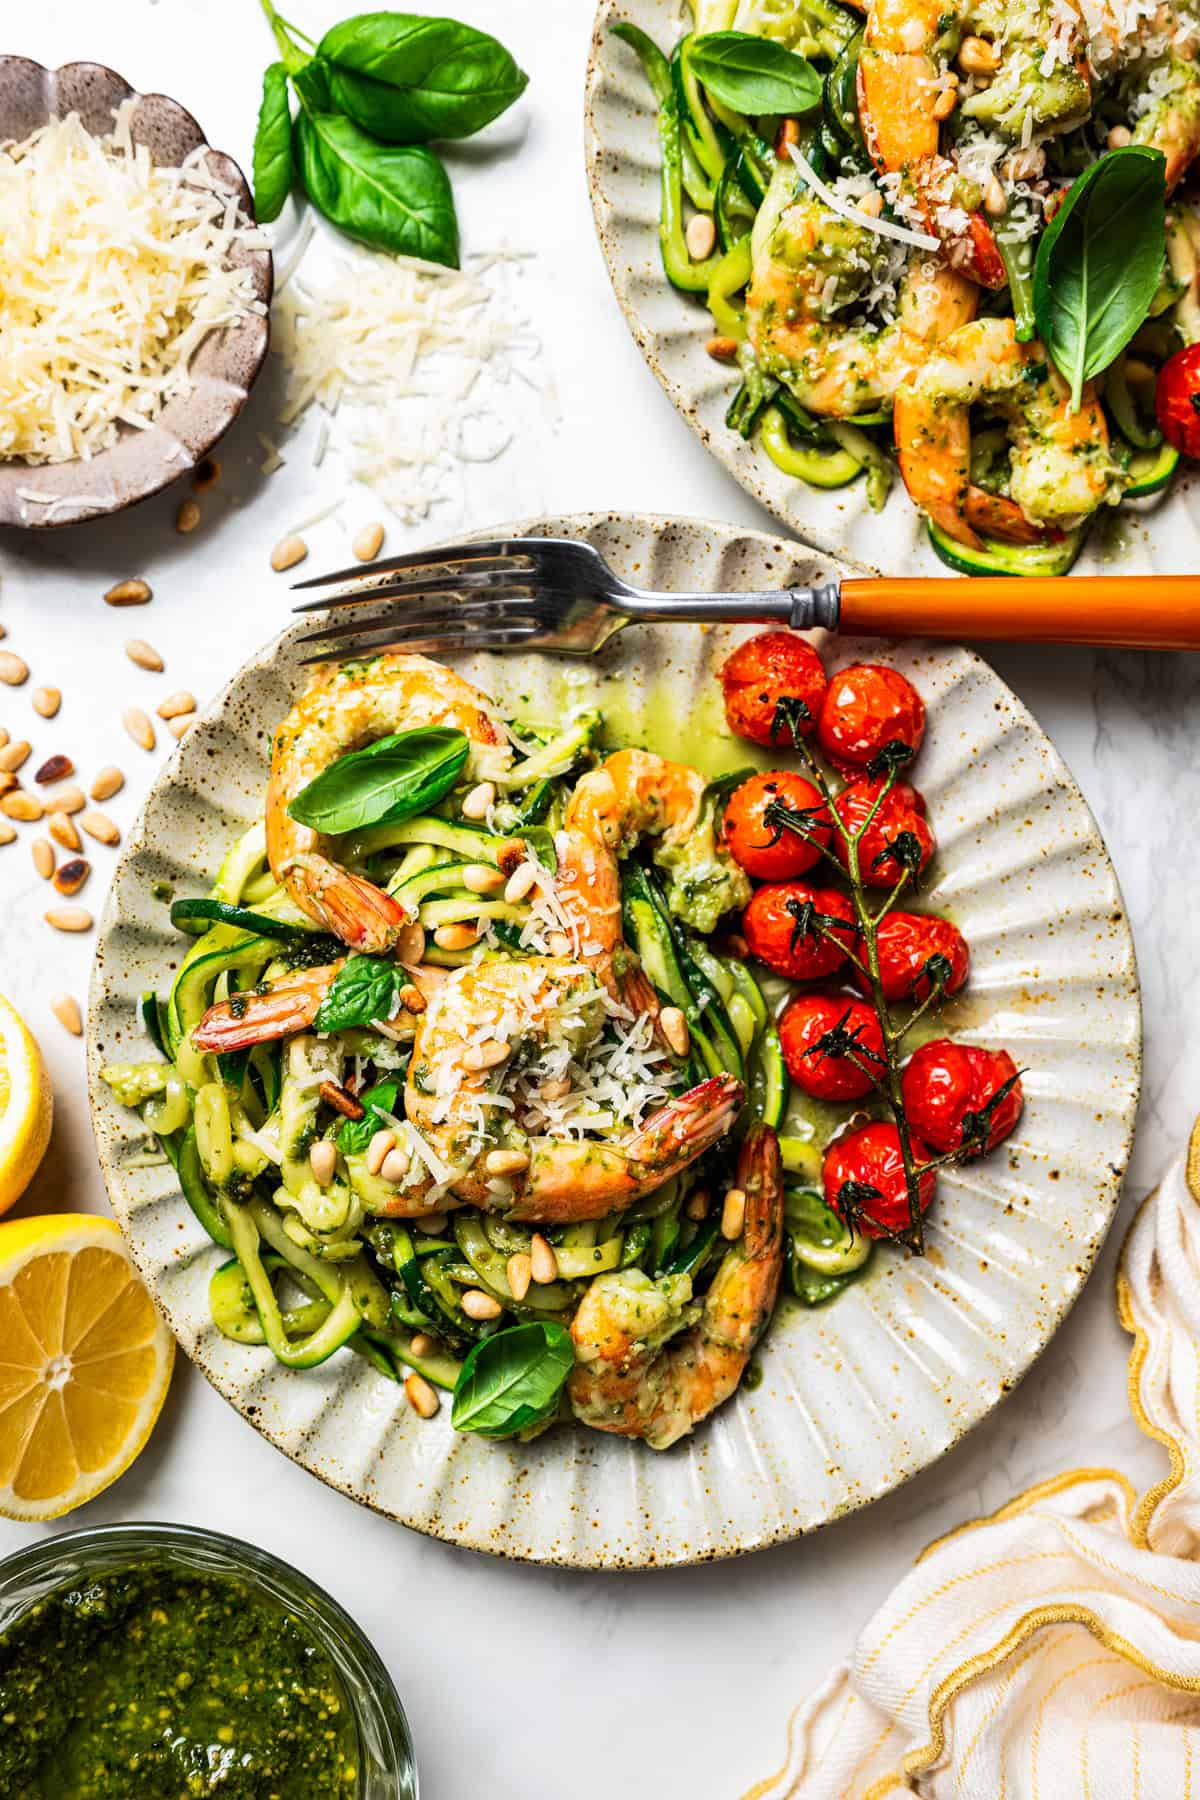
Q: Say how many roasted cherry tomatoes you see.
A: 10